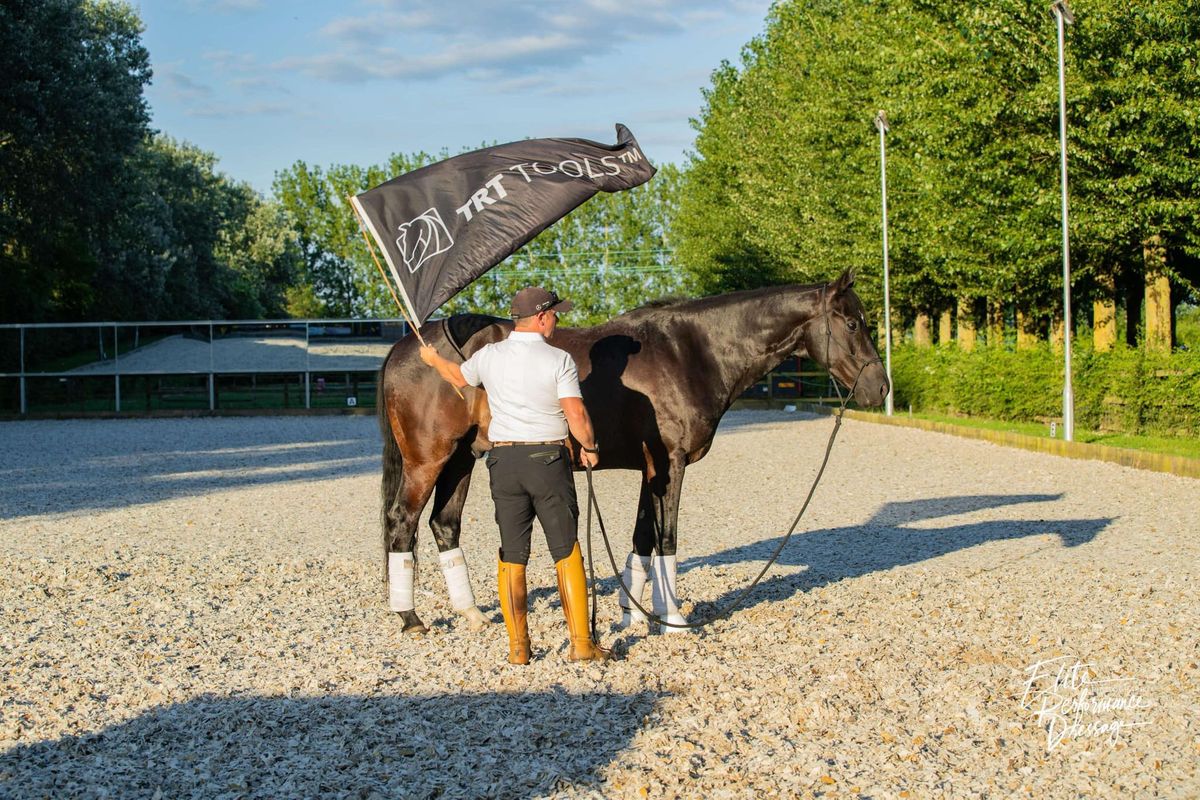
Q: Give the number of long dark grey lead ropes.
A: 1